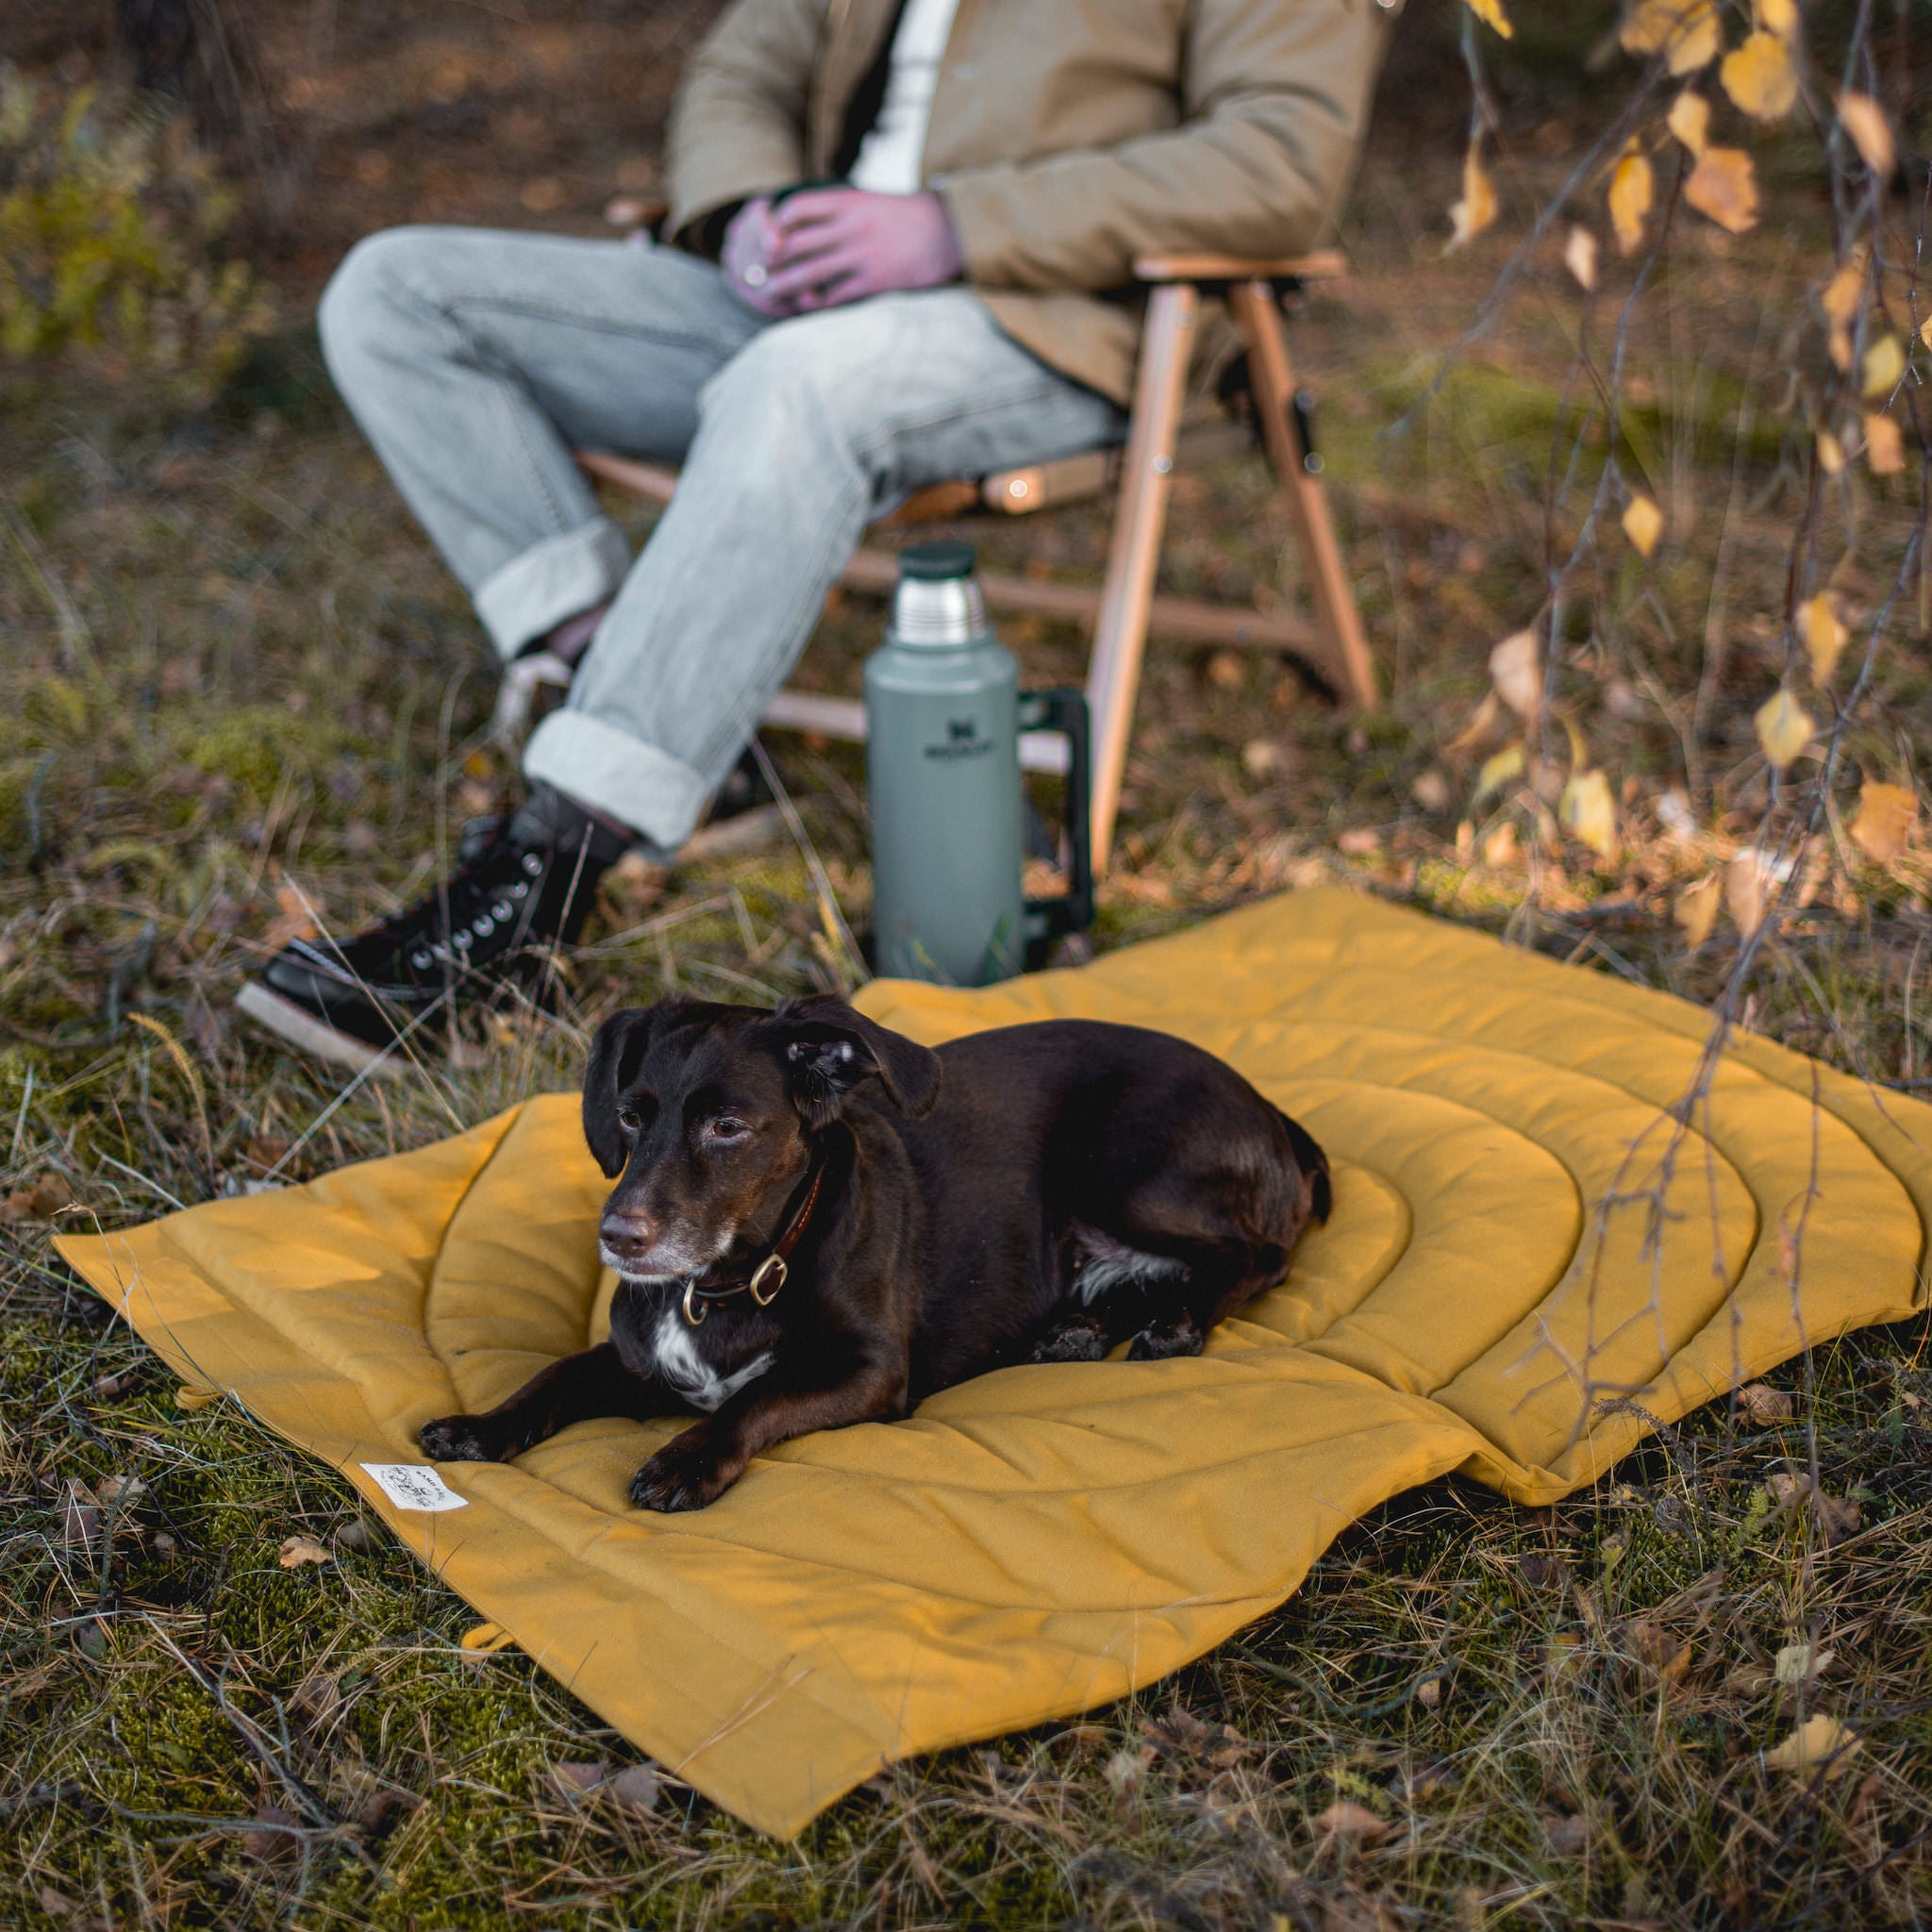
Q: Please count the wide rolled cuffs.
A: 2